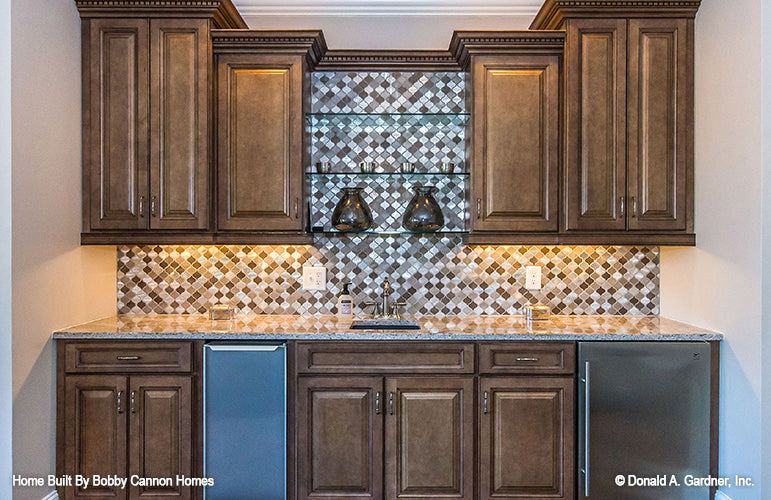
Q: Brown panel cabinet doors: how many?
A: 11